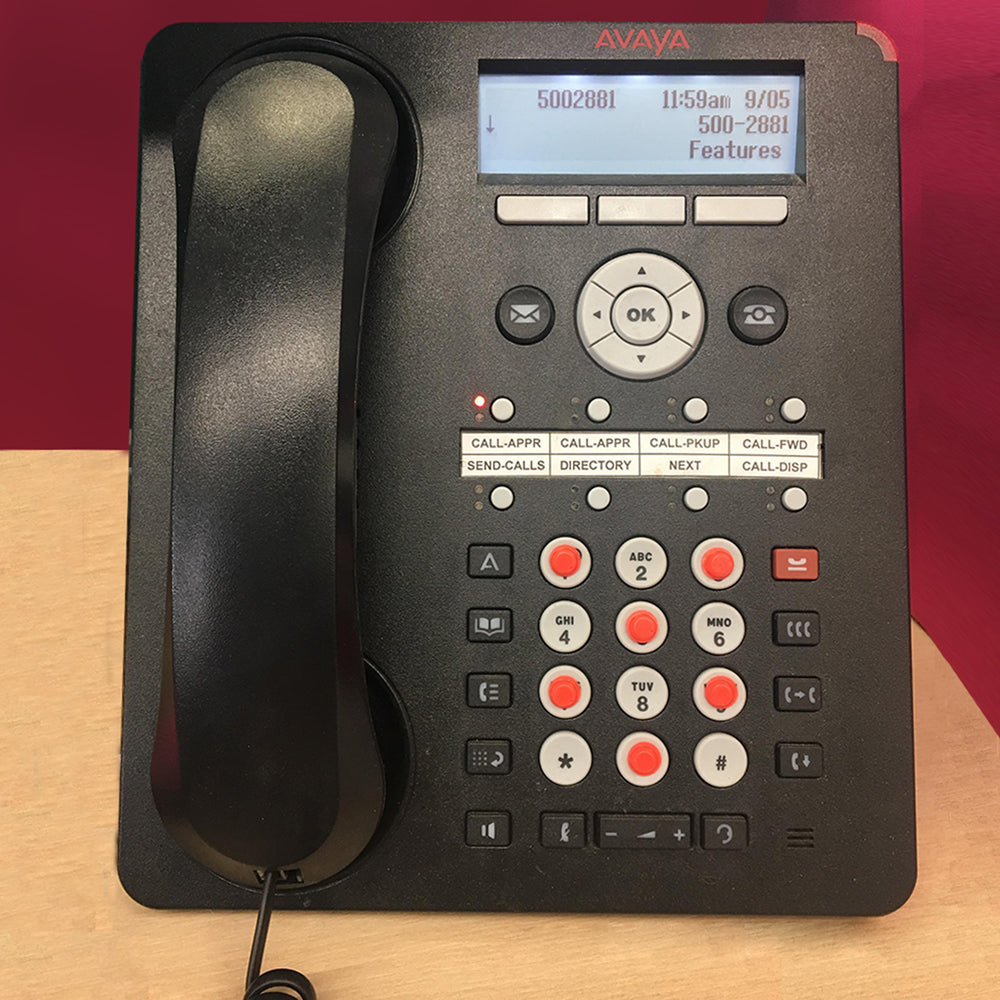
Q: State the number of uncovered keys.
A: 6